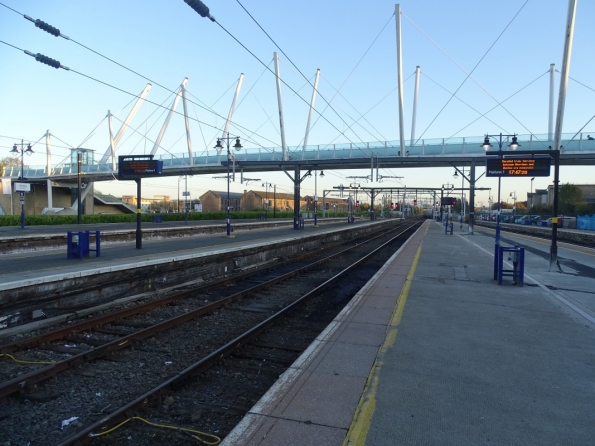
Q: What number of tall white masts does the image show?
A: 12